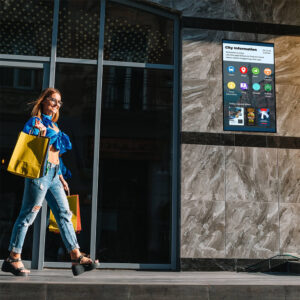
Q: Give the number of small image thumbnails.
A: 3